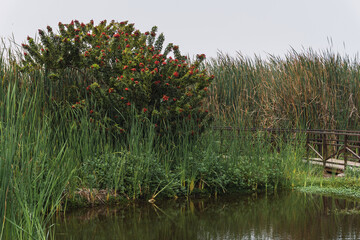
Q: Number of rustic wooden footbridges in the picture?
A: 1